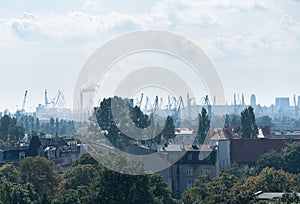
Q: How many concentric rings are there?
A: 2